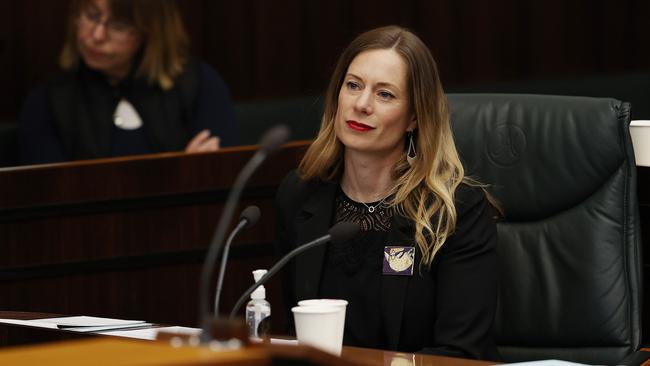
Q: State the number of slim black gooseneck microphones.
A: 3